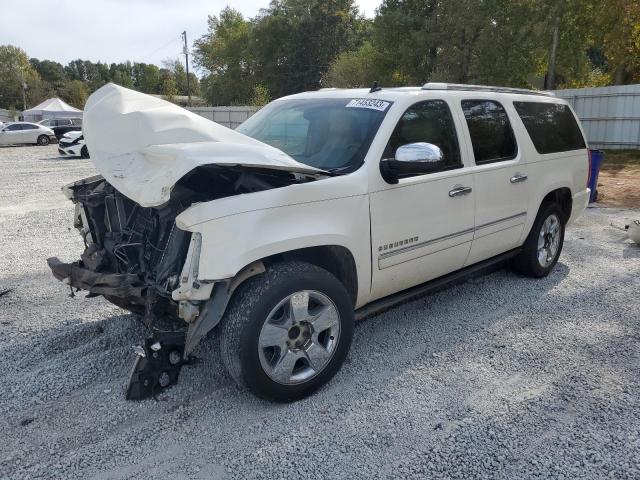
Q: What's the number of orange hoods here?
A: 0